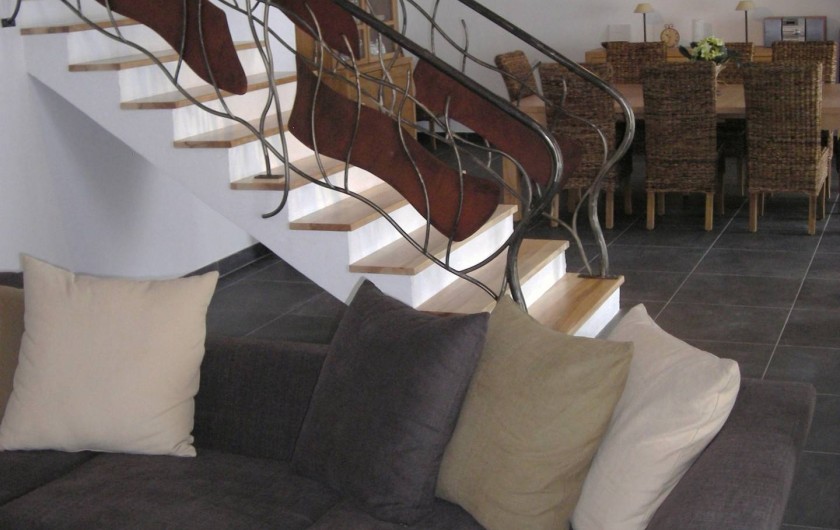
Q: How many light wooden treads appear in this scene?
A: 9